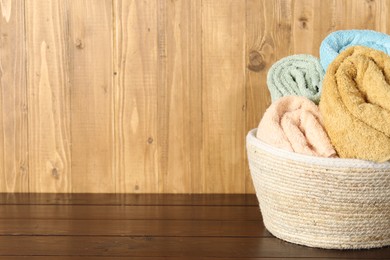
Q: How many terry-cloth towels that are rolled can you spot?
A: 4